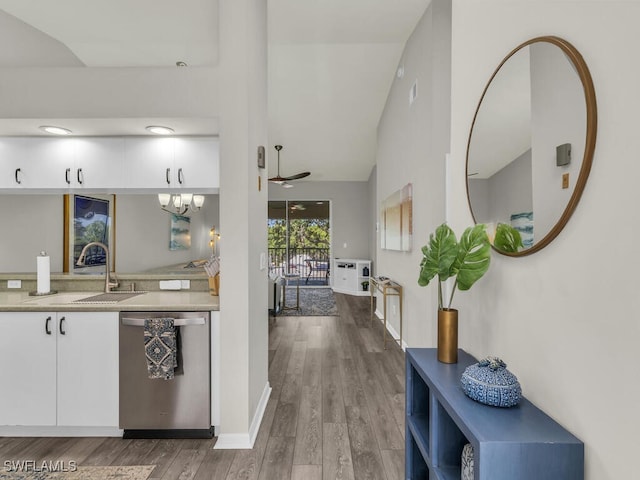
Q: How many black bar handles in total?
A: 7